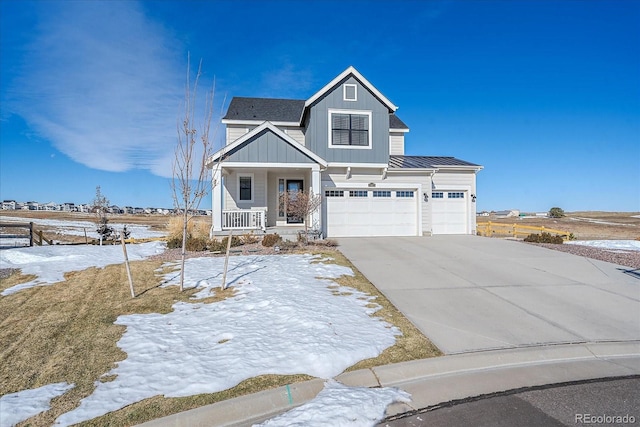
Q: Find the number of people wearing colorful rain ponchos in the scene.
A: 0